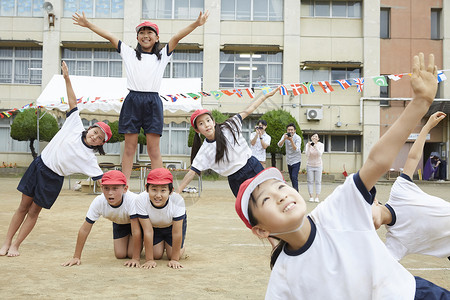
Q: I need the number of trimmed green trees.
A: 4